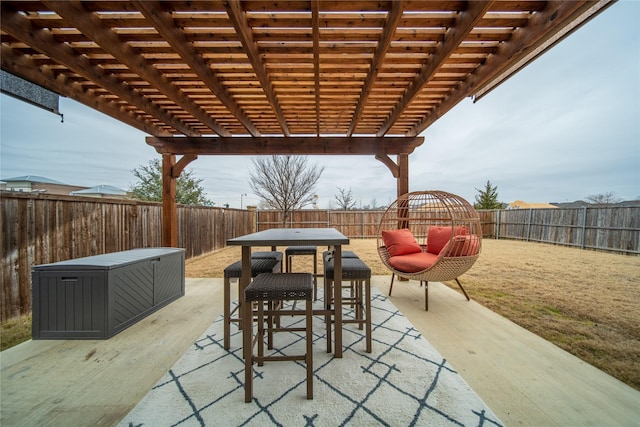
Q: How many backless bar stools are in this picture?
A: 6